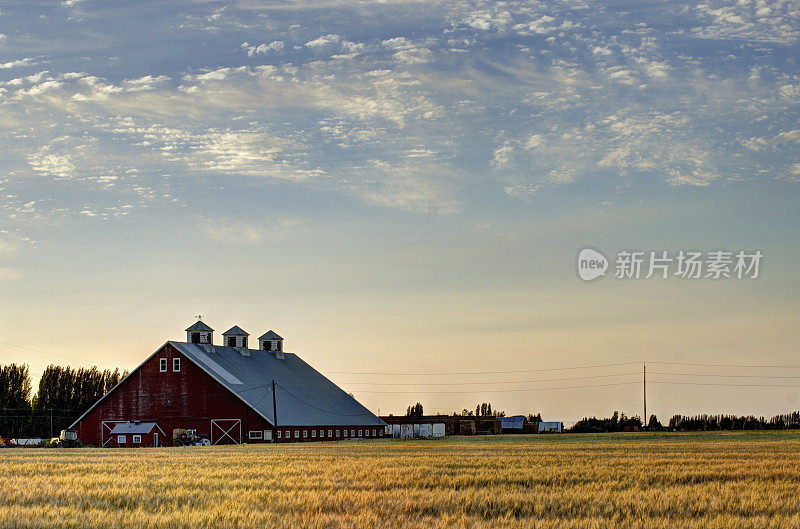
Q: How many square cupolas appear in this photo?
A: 3